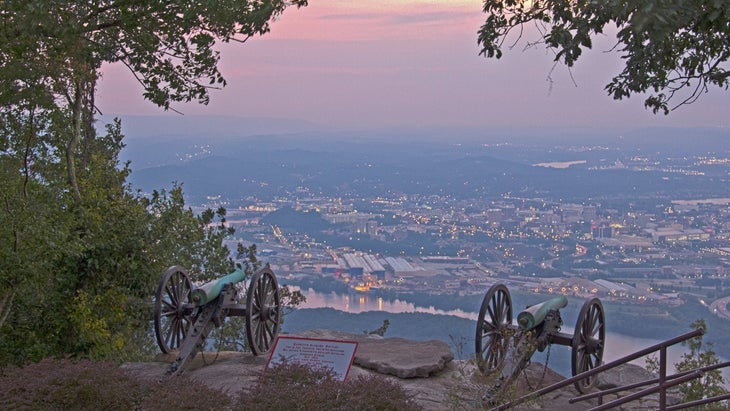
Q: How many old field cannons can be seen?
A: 2